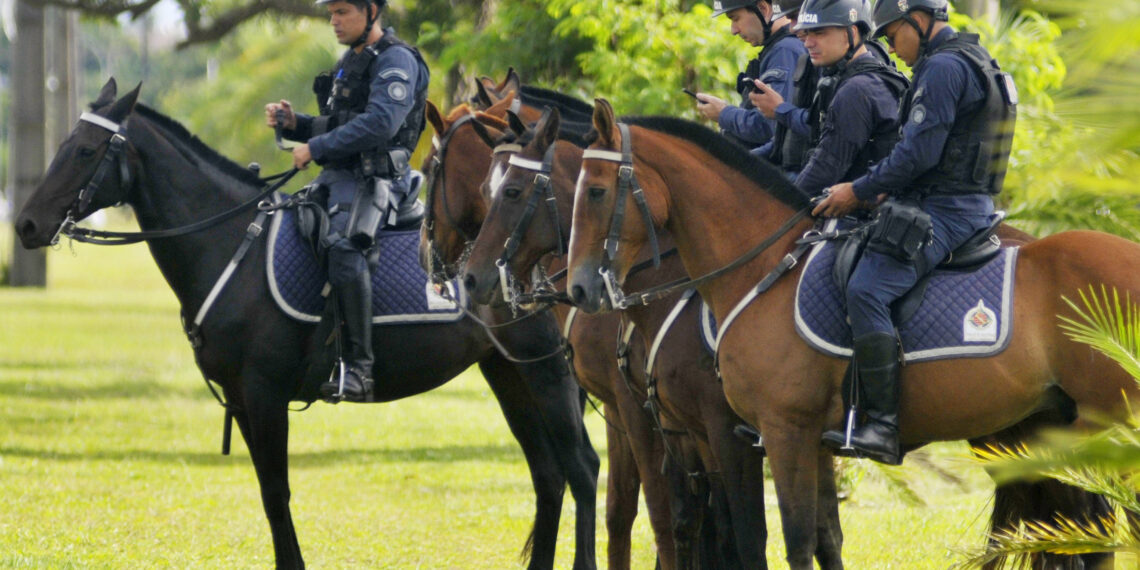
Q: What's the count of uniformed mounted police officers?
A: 5